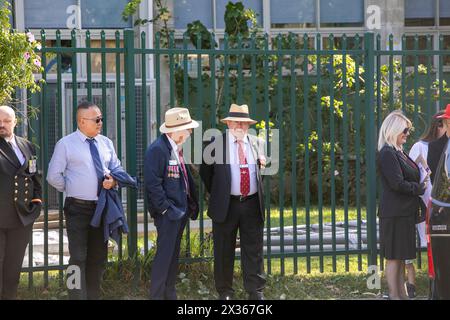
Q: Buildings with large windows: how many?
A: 1